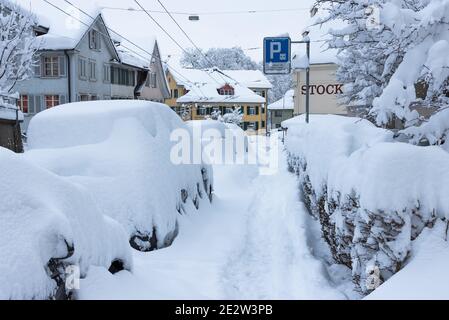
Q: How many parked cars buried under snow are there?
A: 3